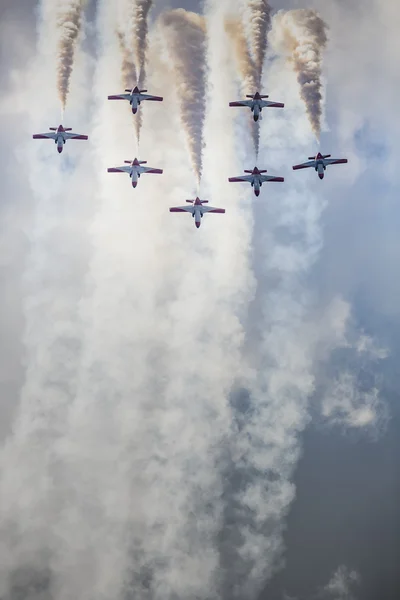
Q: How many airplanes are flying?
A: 7